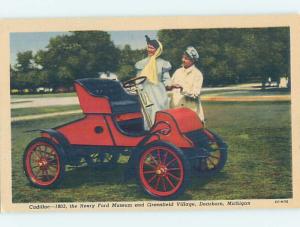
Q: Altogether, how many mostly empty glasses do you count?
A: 0